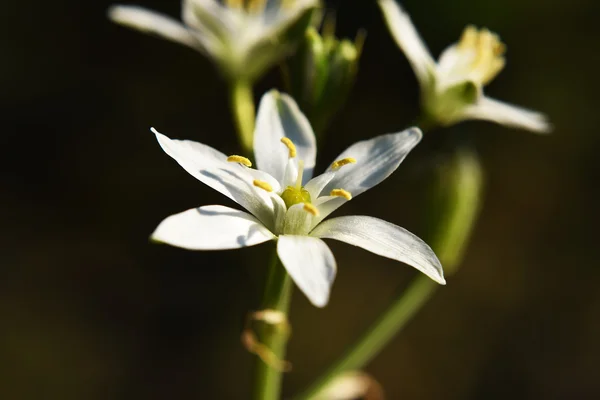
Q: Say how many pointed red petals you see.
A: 0